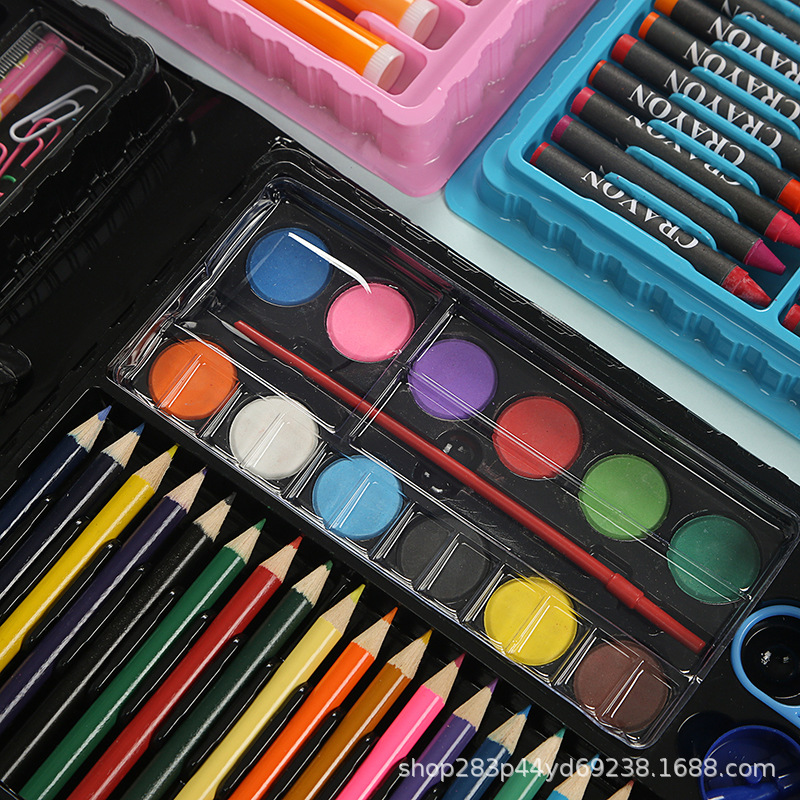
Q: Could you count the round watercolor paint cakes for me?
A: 12